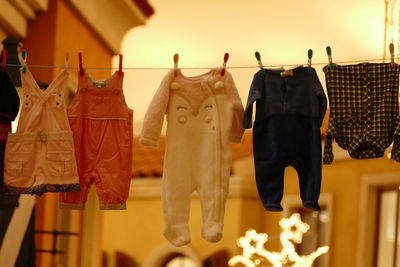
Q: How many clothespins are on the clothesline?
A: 11